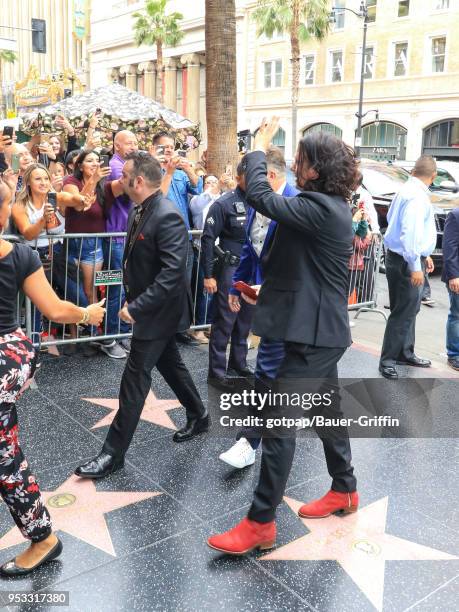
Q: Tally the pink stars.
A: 3